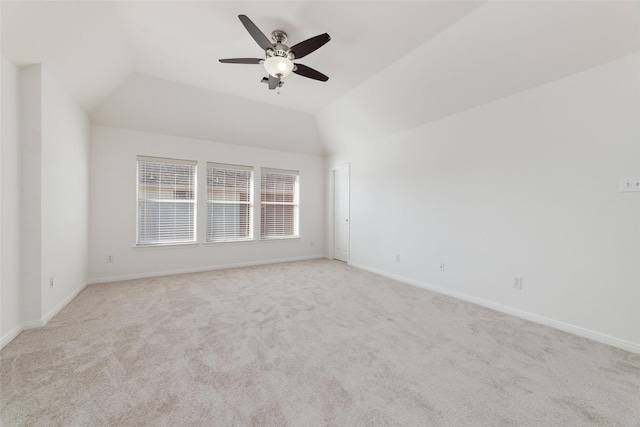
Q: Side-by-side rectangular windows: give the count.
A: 3